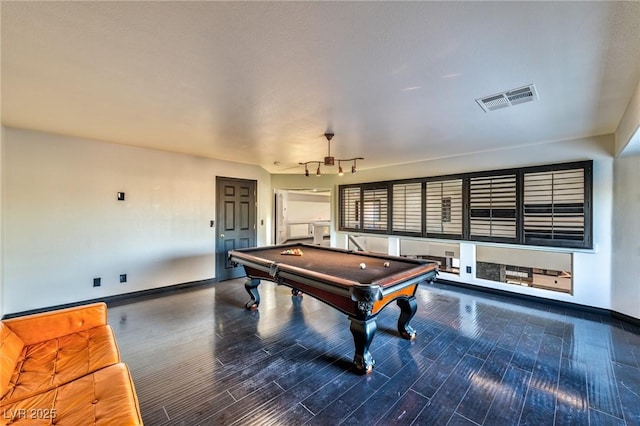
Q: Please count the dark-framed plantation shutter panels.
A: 6